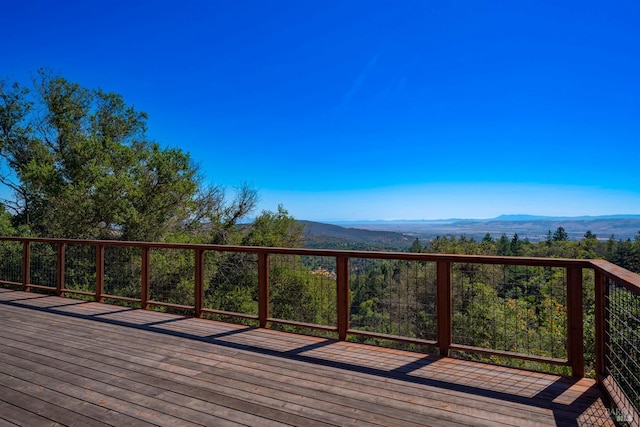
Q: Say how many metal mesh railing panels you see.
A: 10